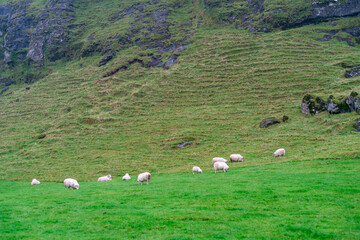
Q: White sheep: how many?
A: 10